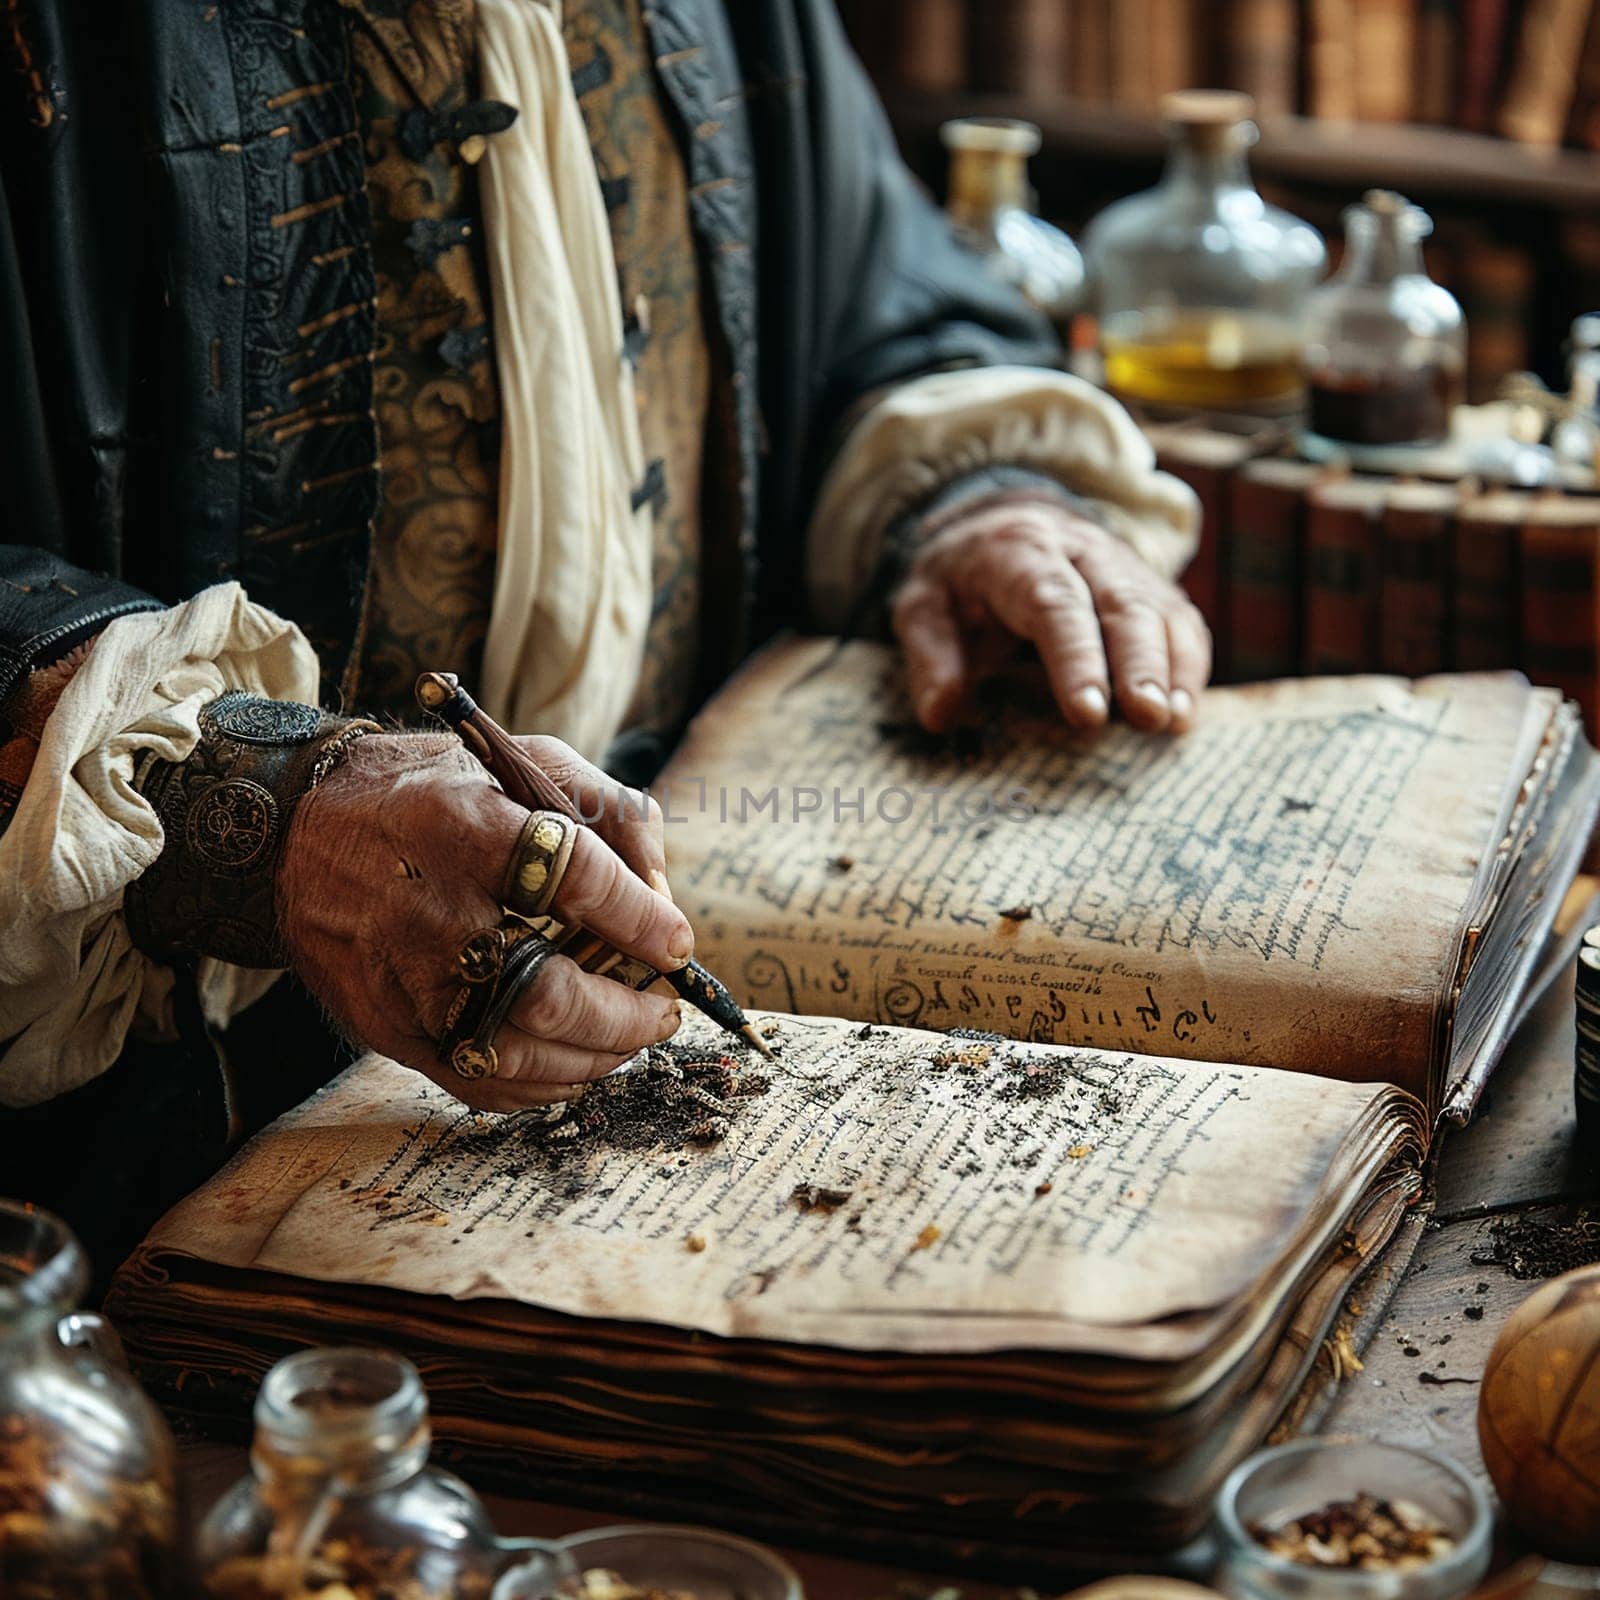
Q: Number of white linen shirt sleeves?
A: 2